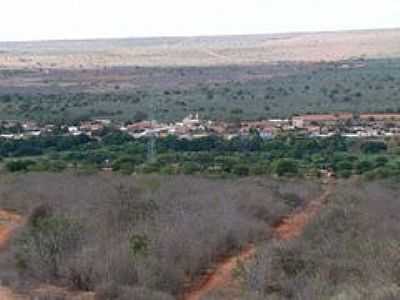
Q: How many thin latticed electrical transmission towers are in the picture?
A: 1